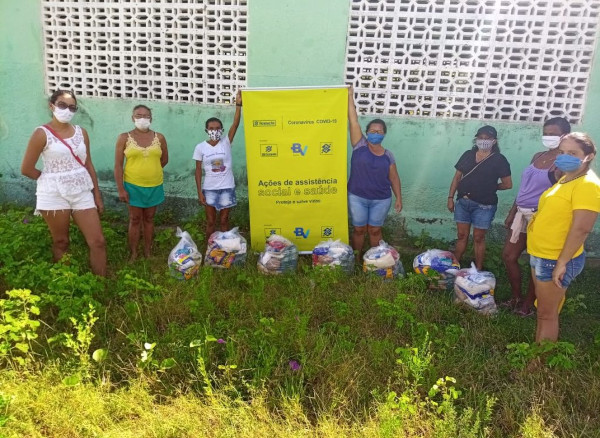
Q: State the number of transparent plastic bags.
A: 7